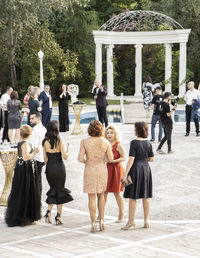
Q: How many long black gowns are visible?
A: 2